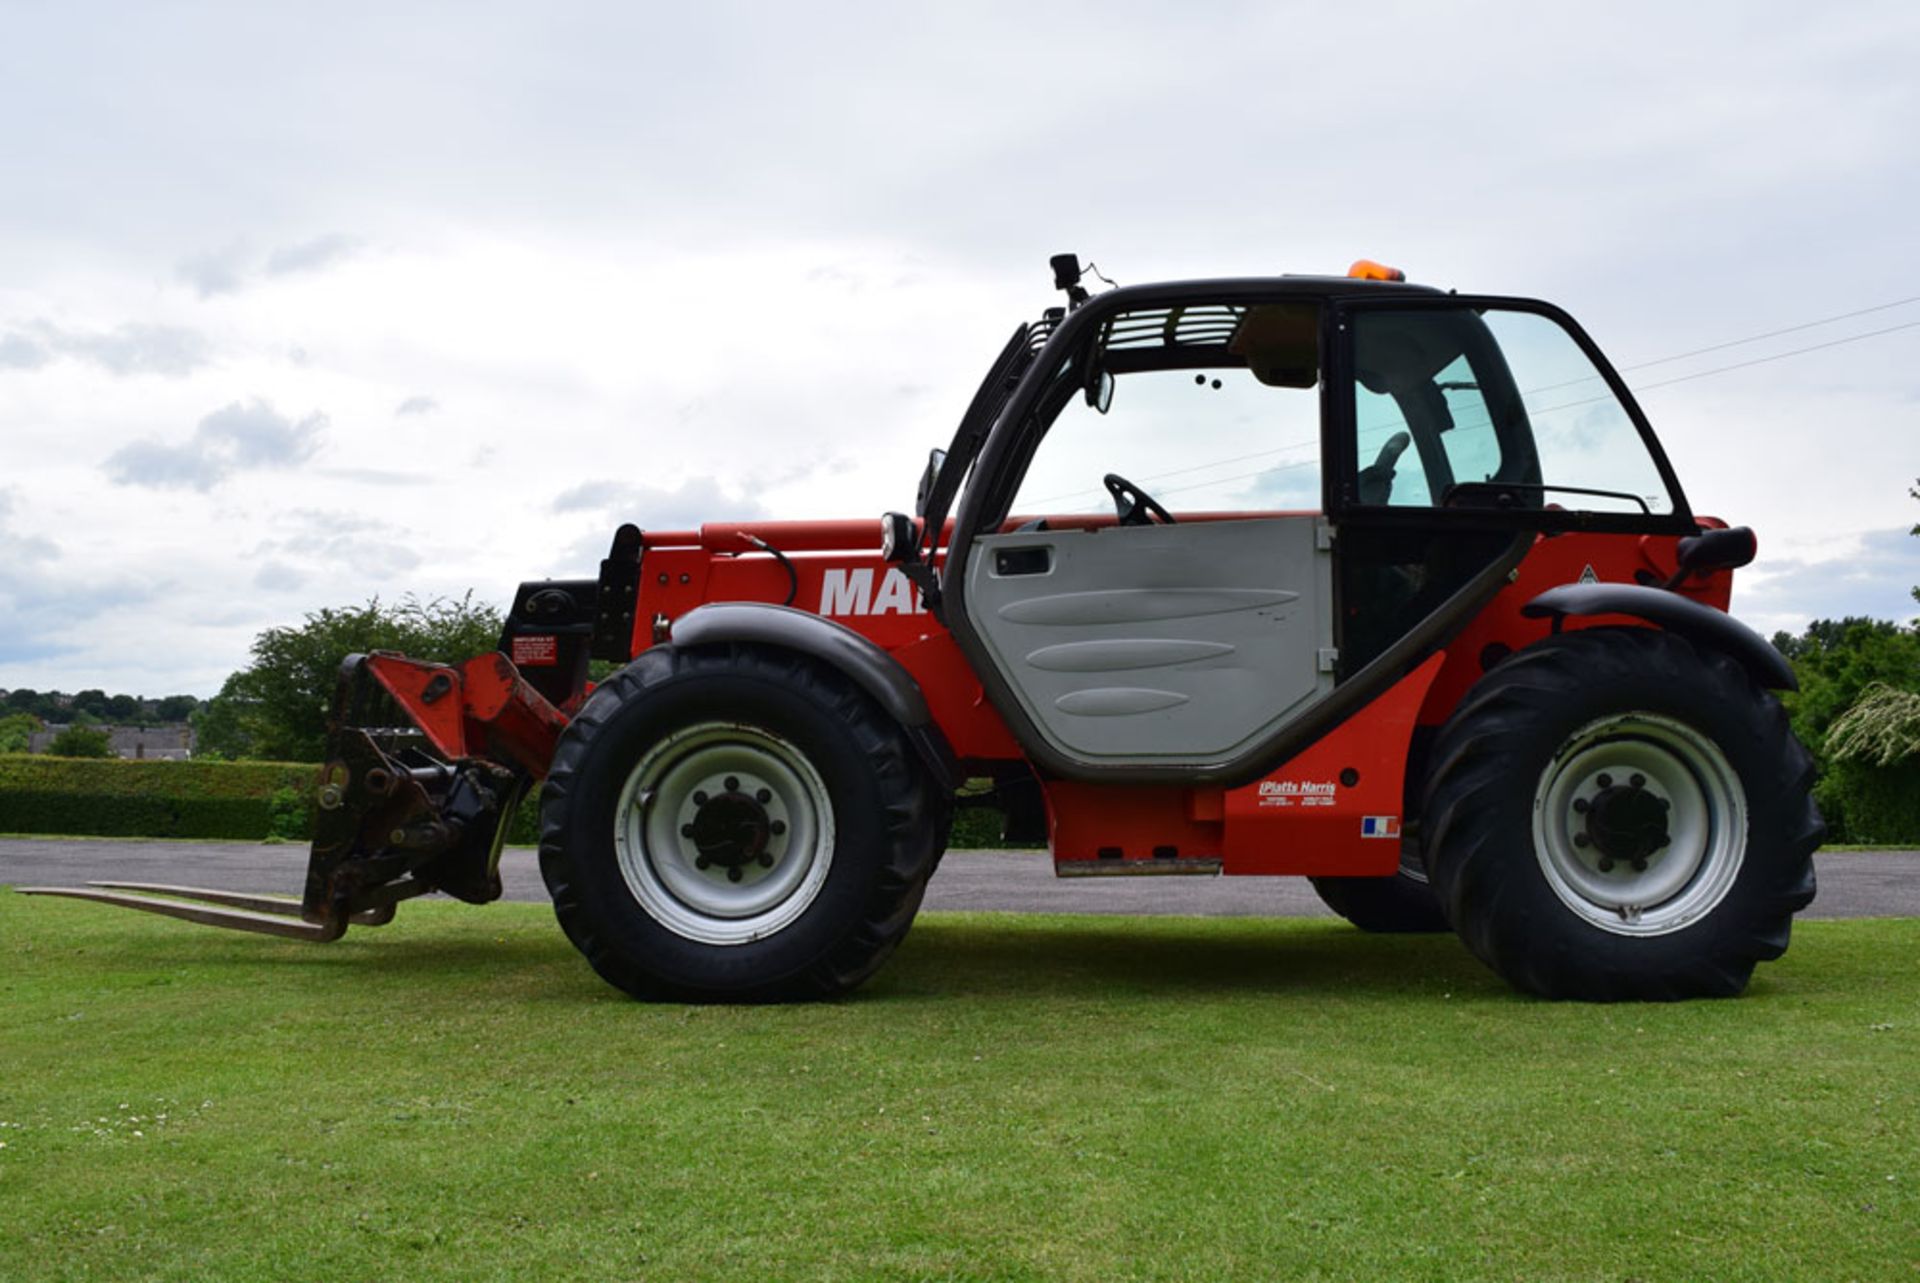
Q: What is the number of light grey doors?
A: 1